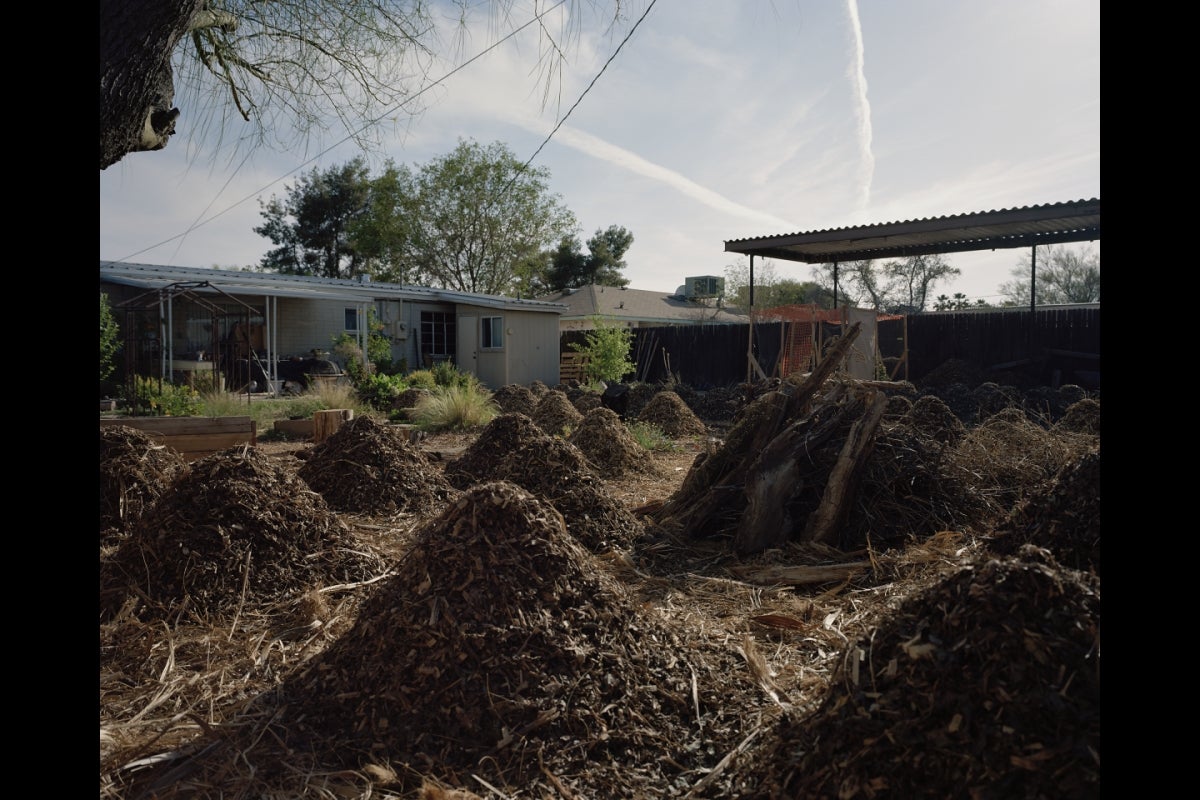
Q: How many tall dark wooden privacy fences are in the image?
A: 1